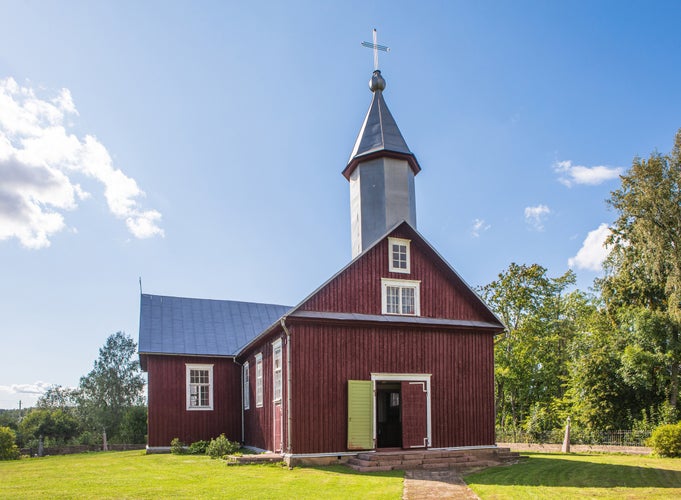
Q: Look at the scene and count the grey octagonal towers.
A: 1